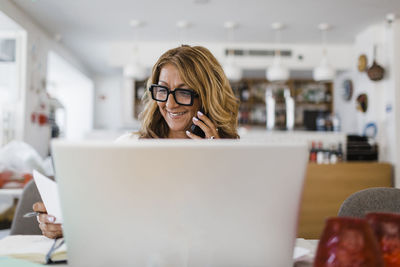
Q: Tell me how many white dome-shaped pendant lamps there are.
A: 4